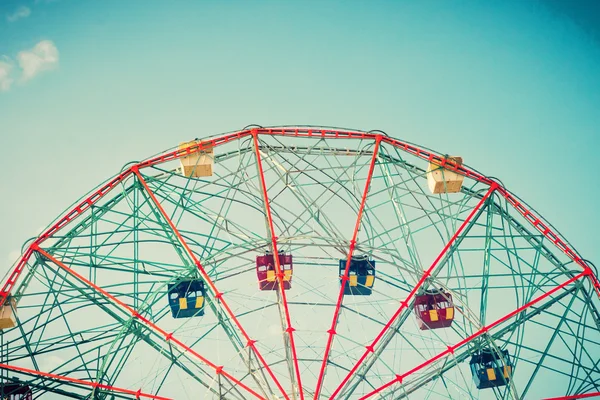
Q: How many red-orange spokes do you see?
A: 8